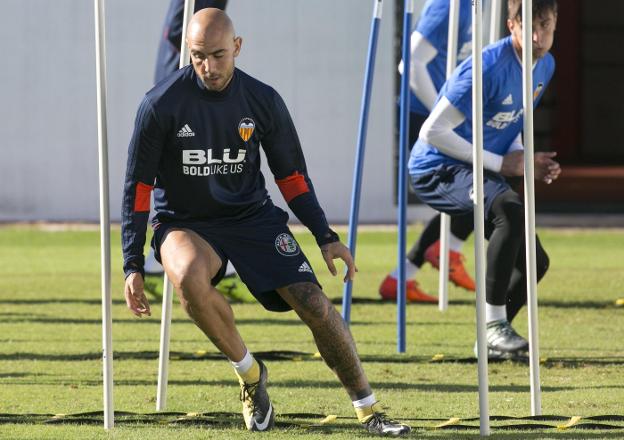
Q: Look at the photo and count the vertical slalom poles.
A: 8